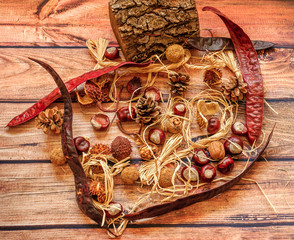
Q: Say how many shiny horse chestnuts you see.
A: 15